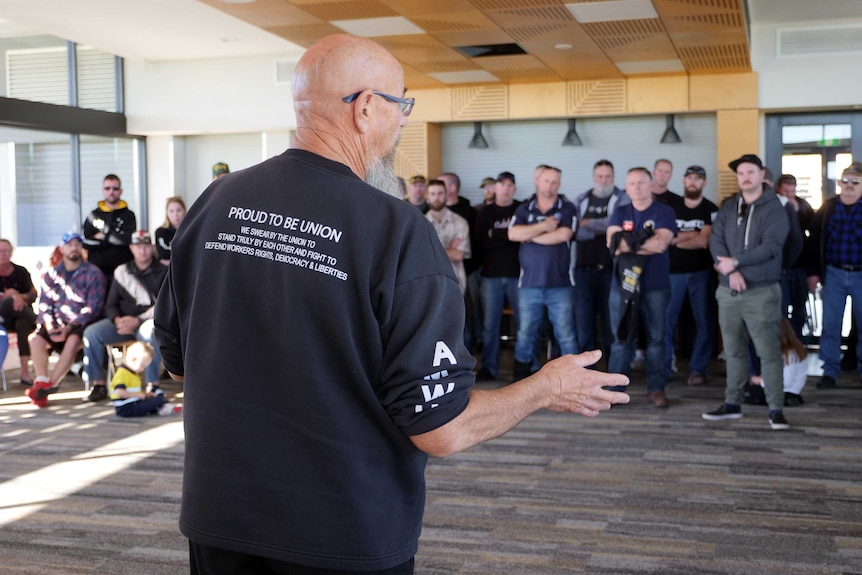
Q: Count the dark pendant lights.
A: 3